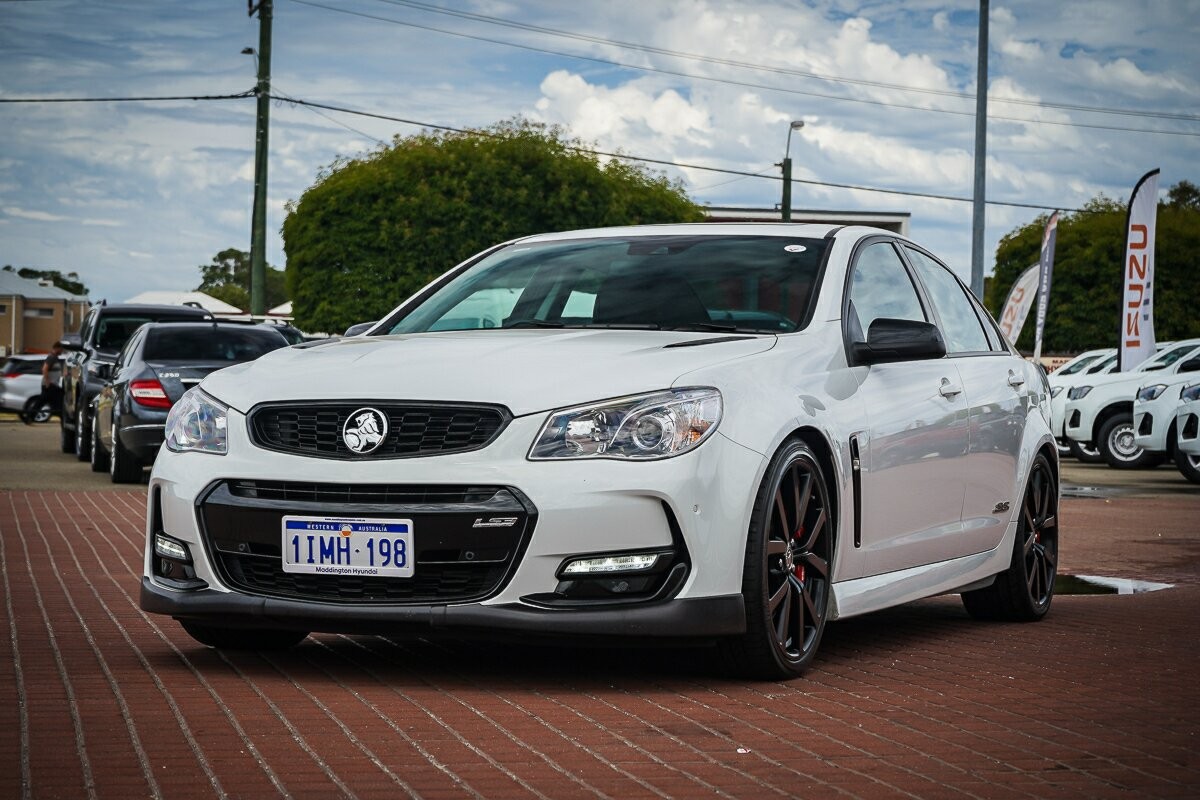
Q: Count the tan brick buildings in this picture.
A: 1